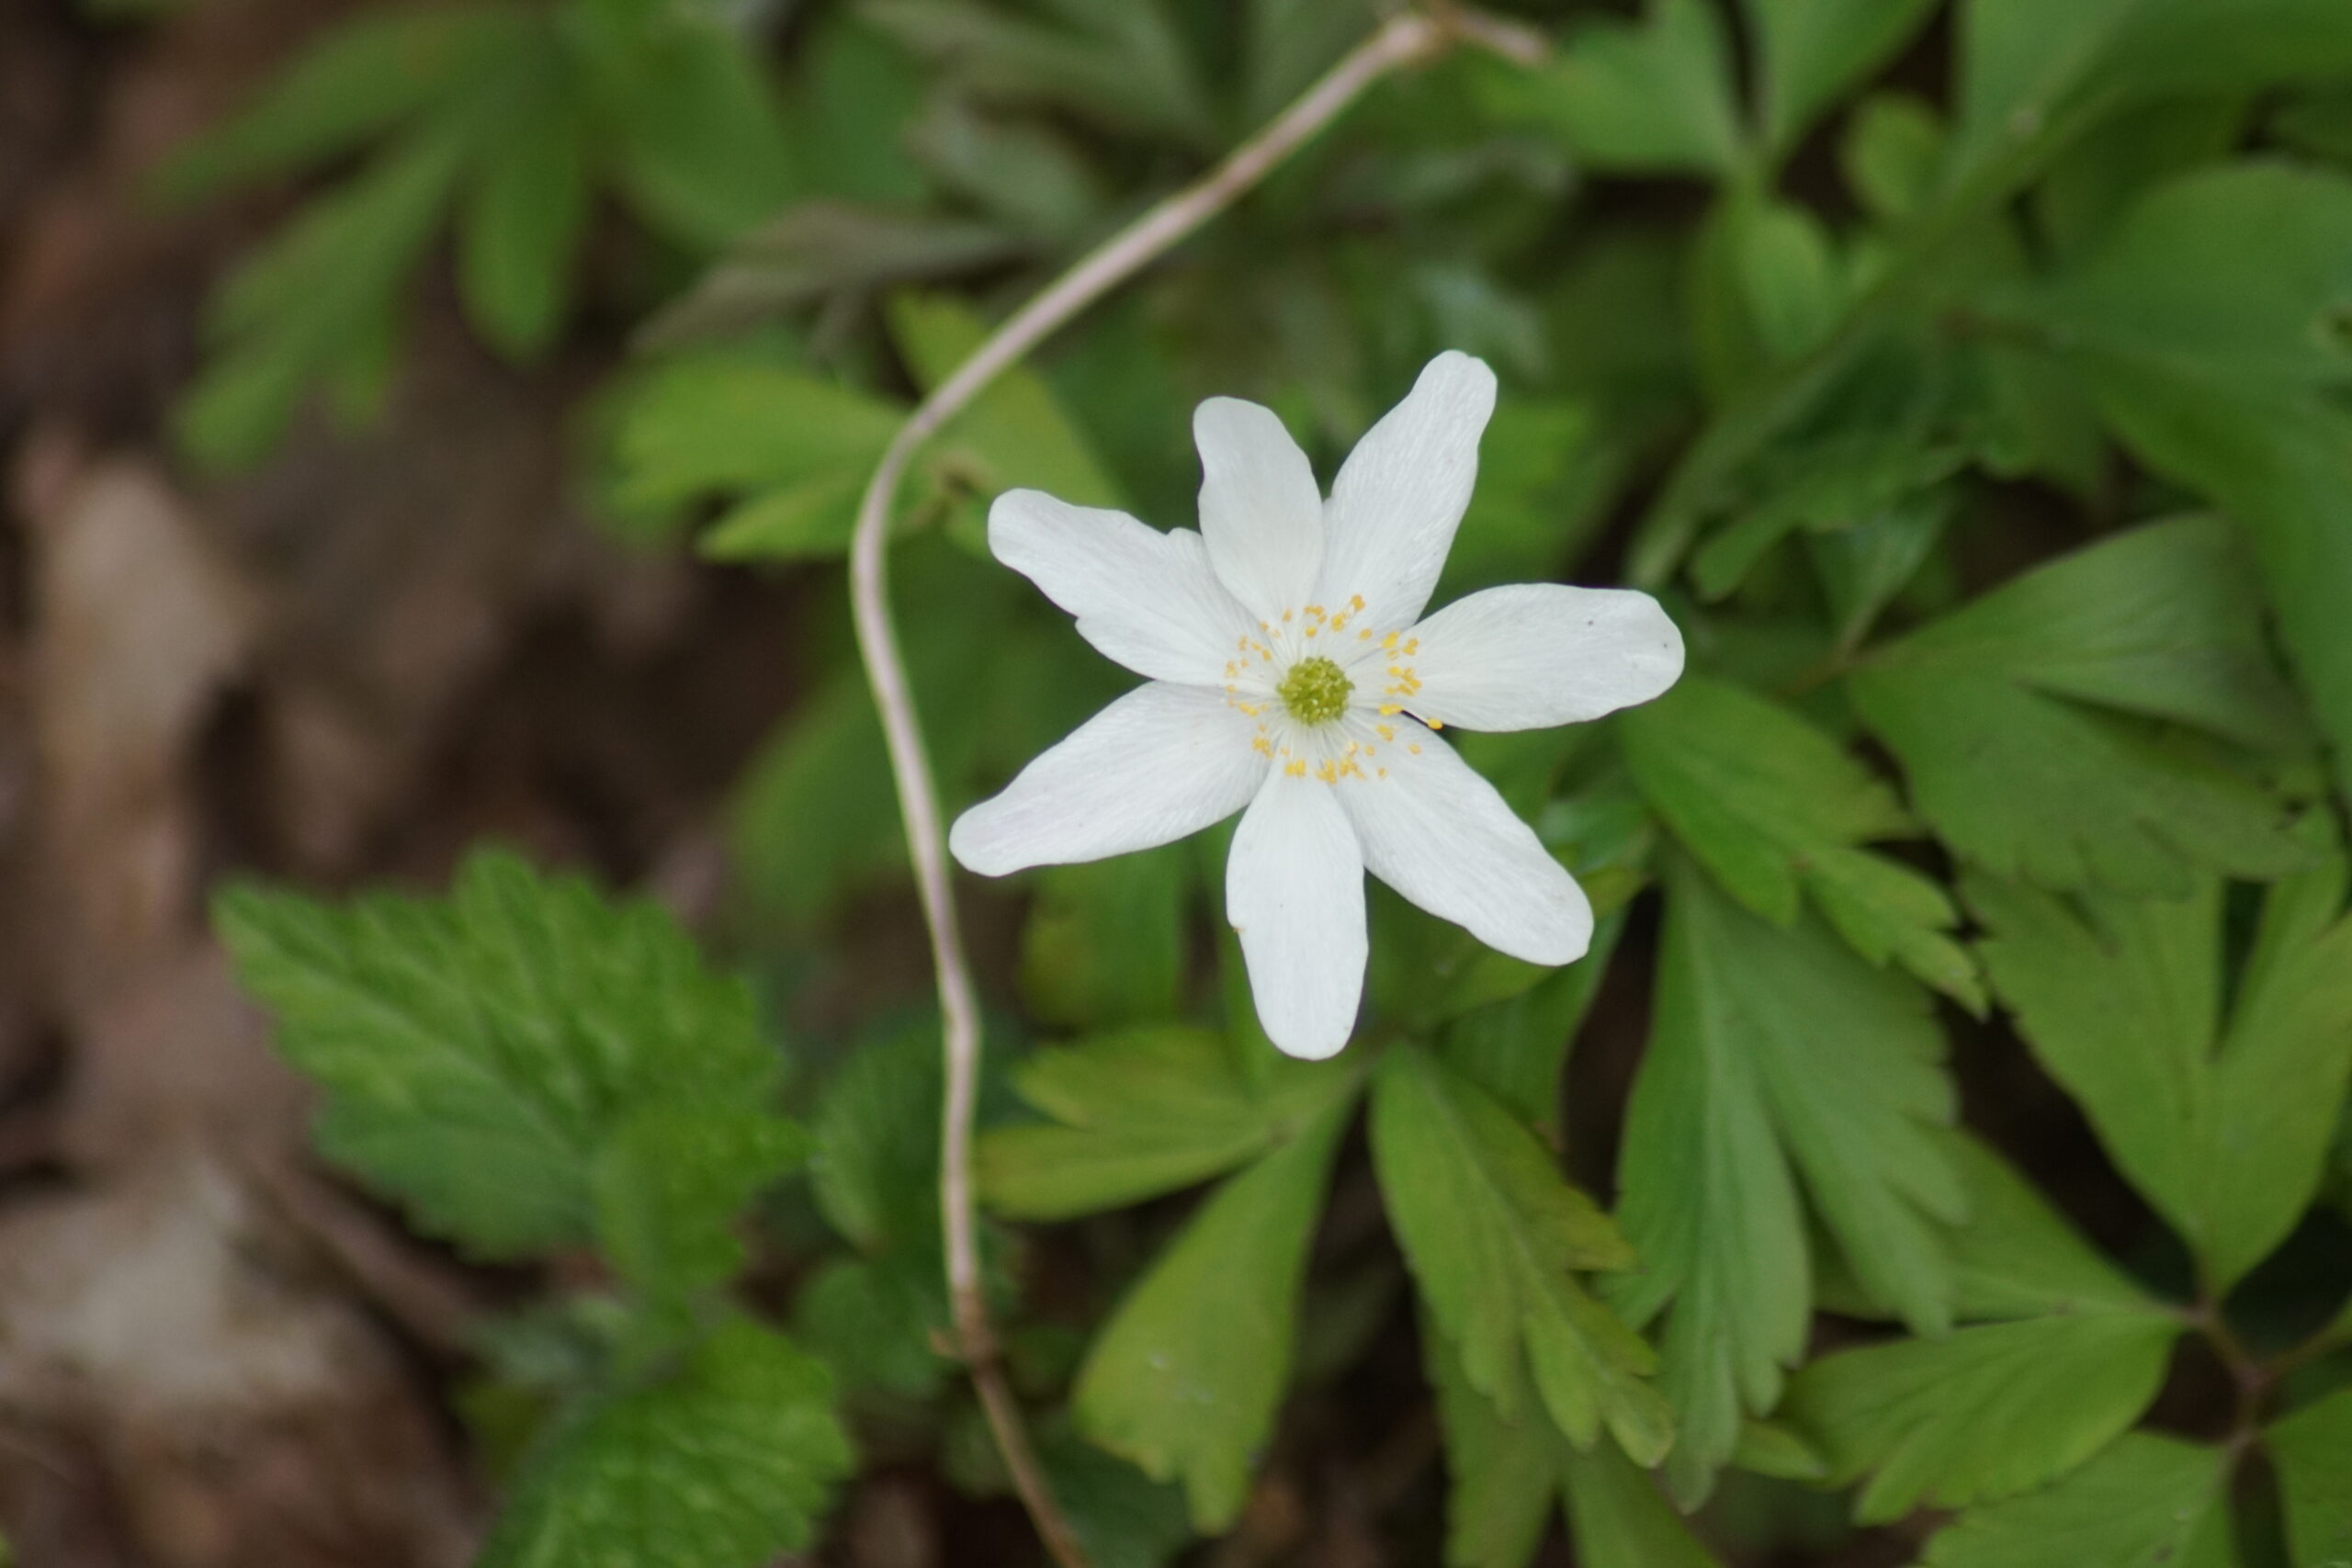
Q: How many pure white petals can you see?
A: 7